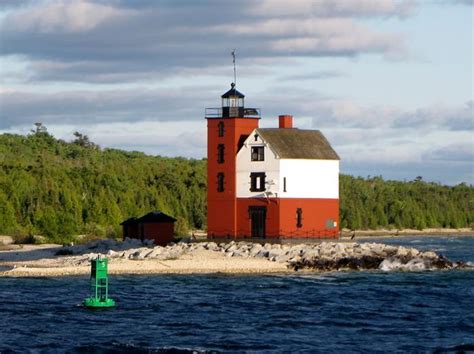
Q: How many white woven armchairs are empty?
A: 0